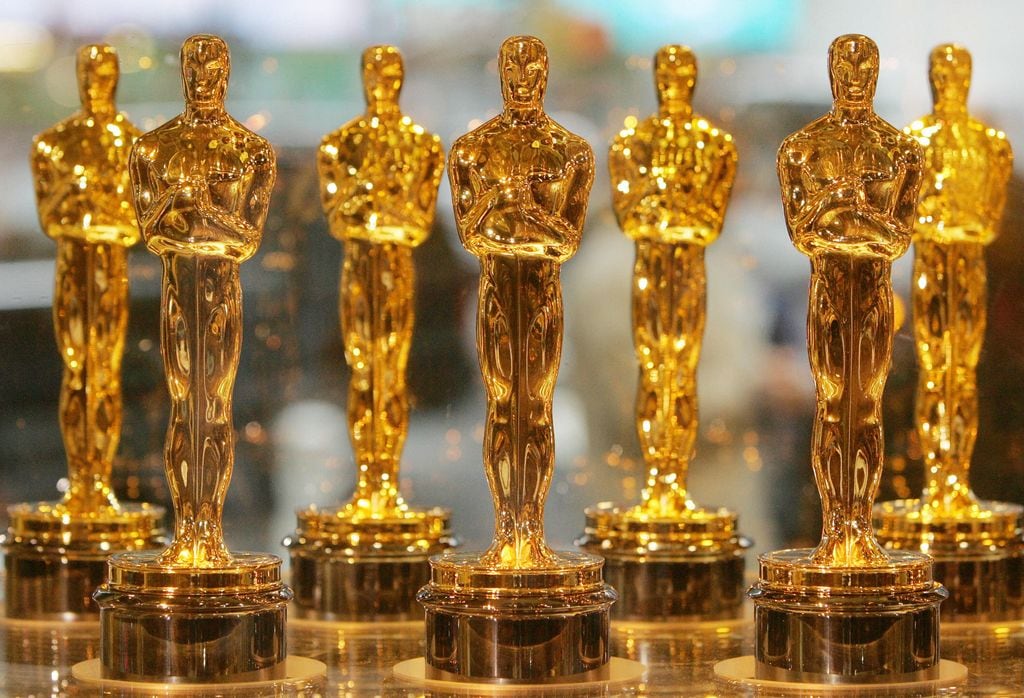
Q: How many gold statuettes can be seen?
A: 7